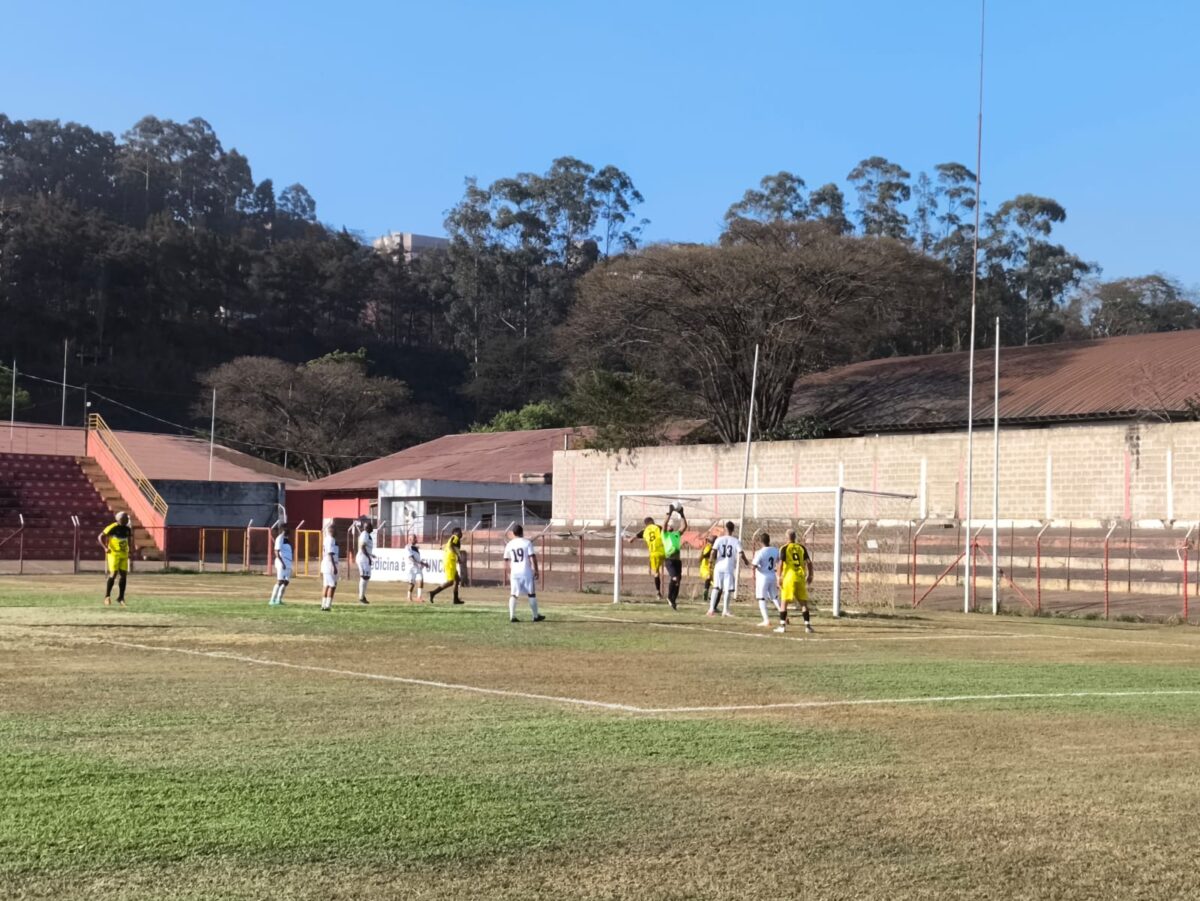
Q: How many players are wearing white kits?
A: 7